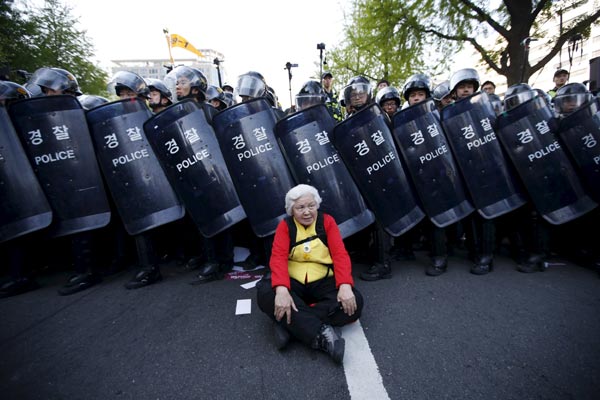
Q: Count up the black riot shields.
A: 11